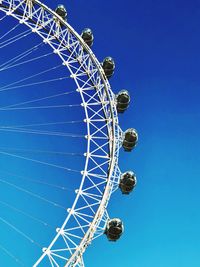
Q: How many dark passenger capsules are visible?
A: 7